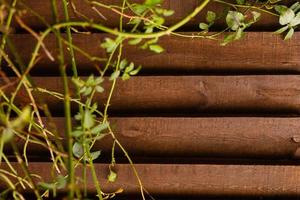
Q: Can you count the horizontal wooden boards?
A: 5